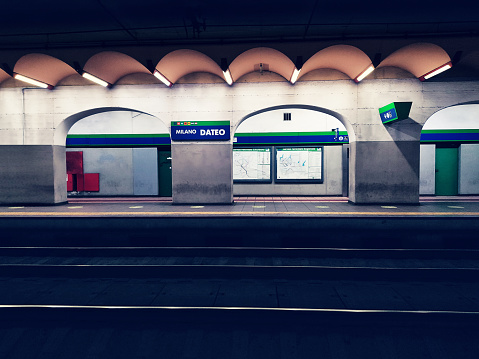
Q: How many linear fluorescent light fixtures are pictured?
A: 7